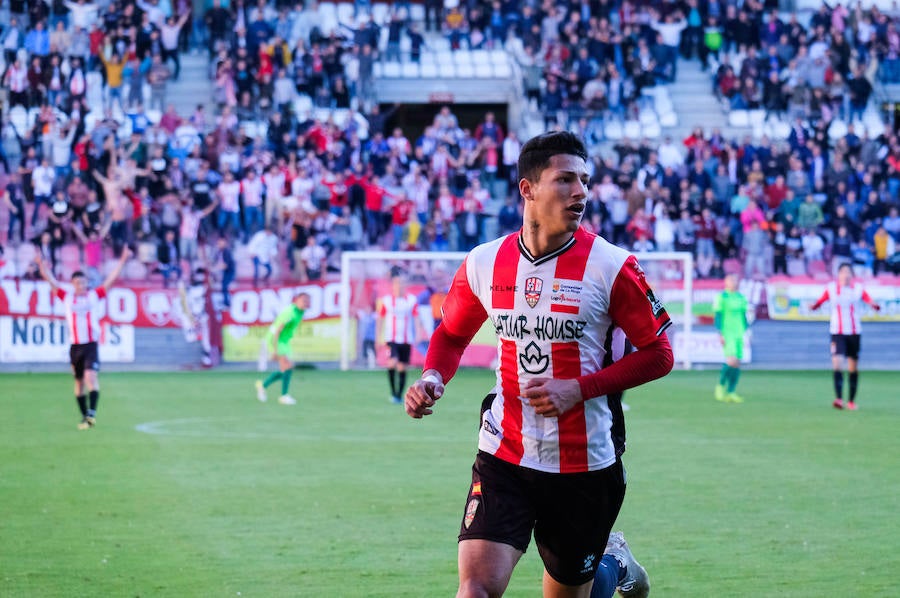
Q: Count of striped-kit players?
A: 4